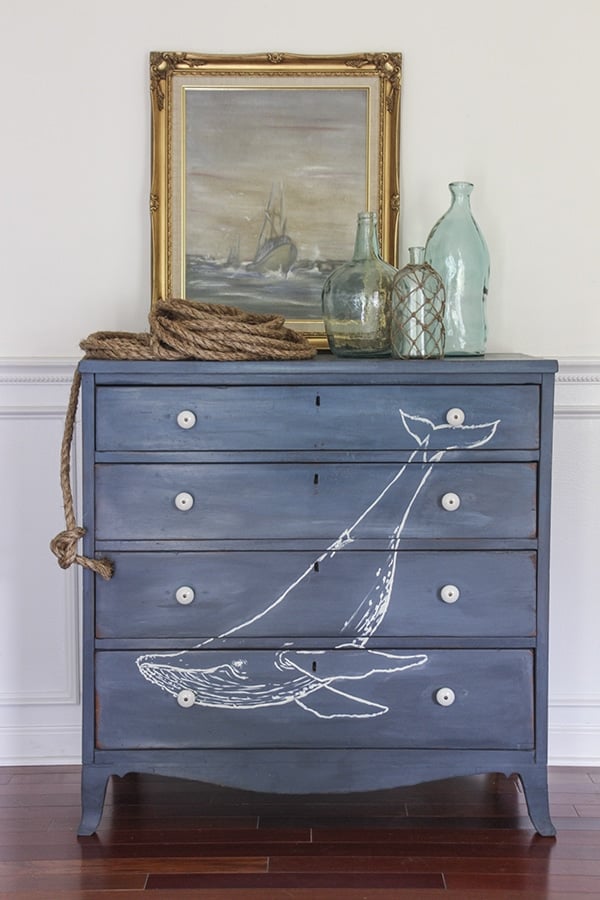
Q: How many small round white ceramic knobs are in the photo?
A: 8